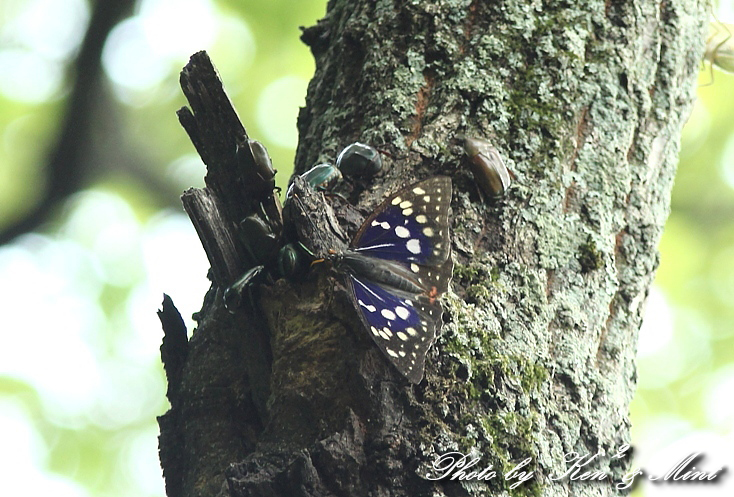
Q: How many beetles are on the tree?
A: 7